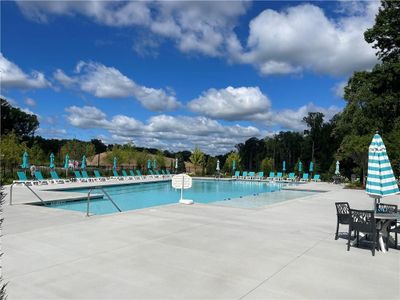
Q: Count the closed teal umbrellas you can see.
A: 11